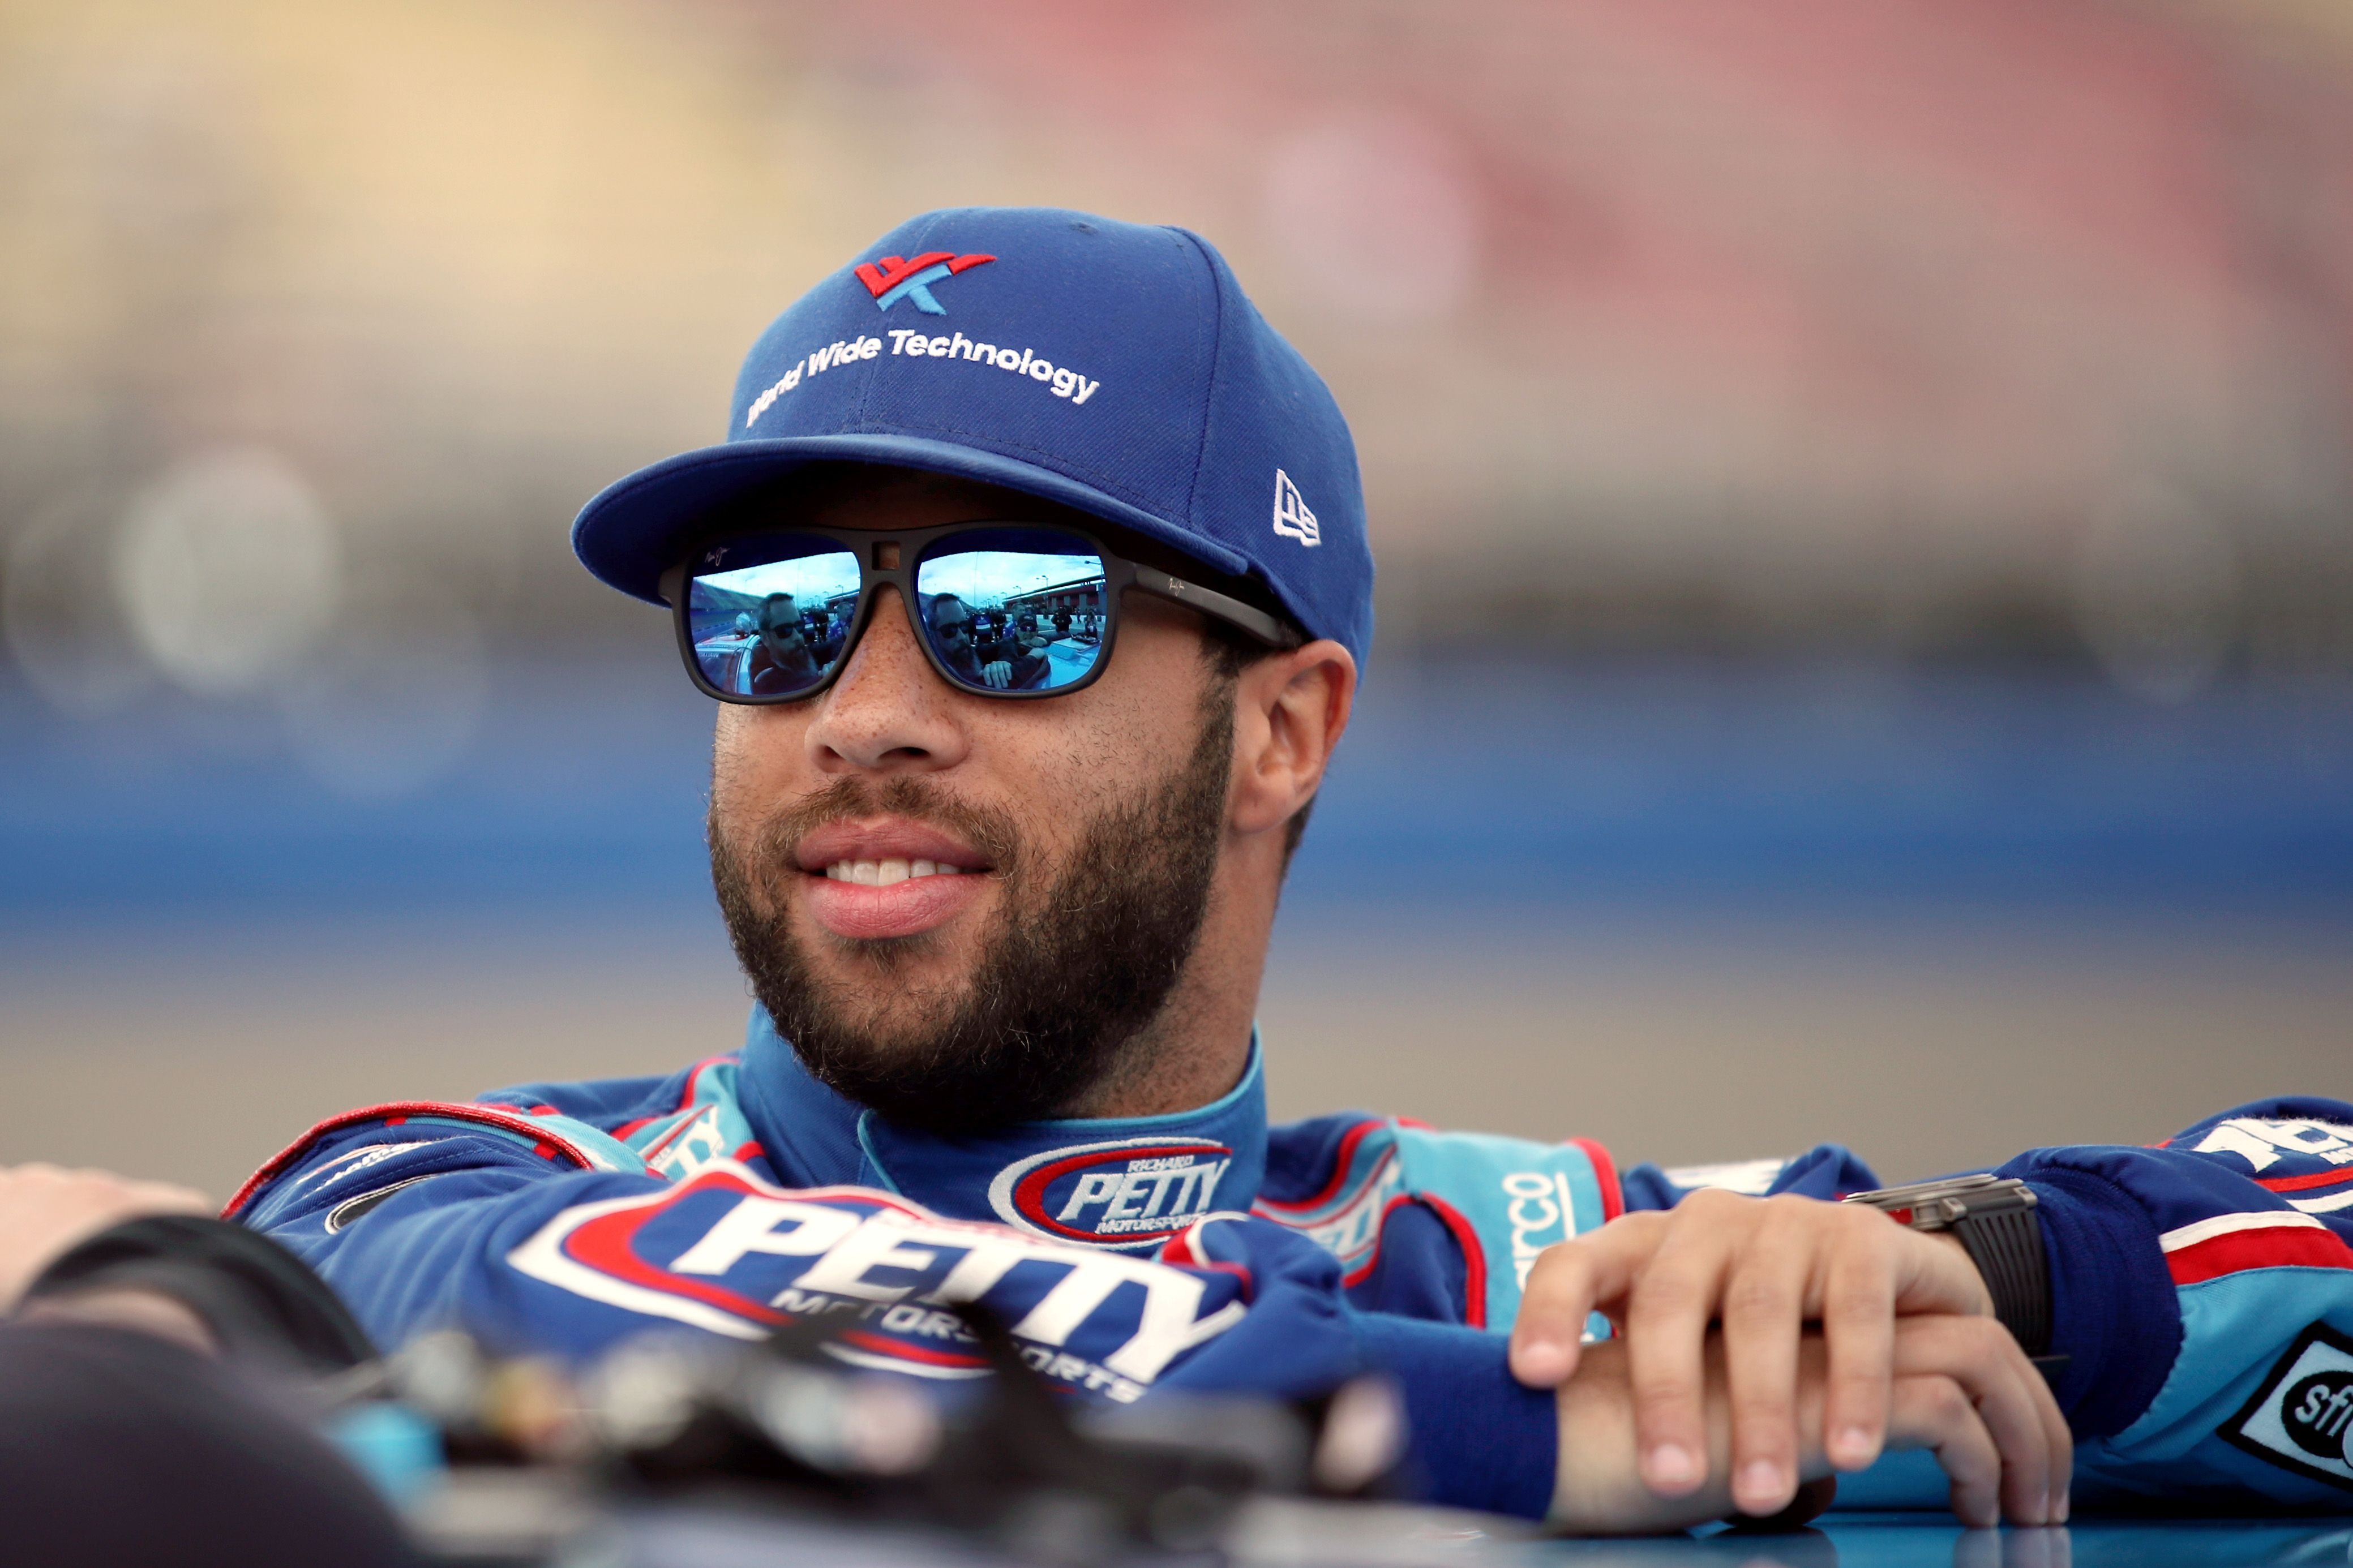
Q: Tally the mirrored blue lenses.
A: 2